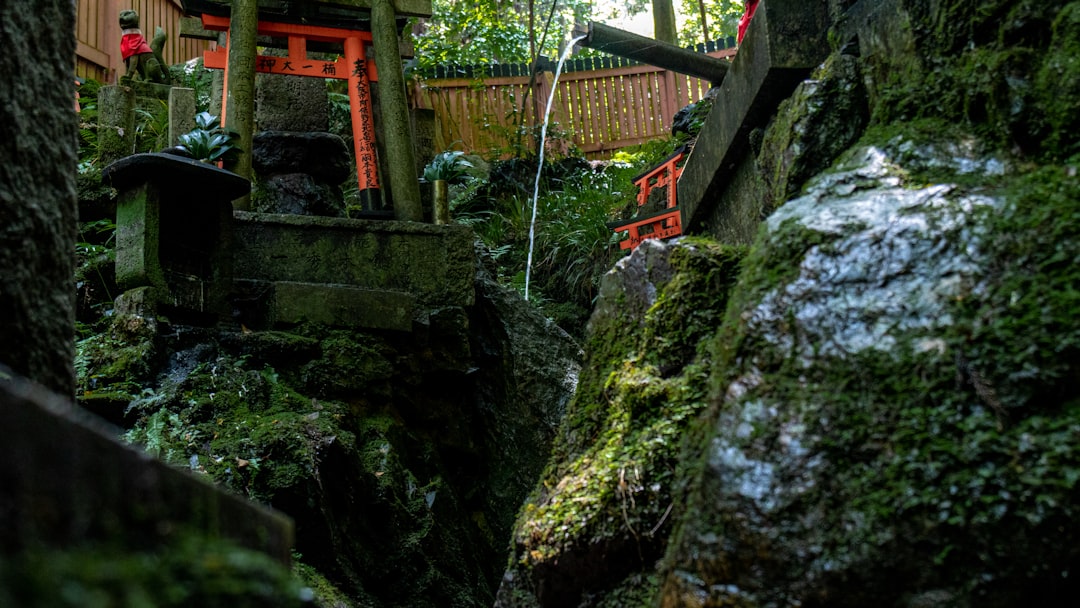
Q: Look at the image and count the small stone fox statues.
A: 1